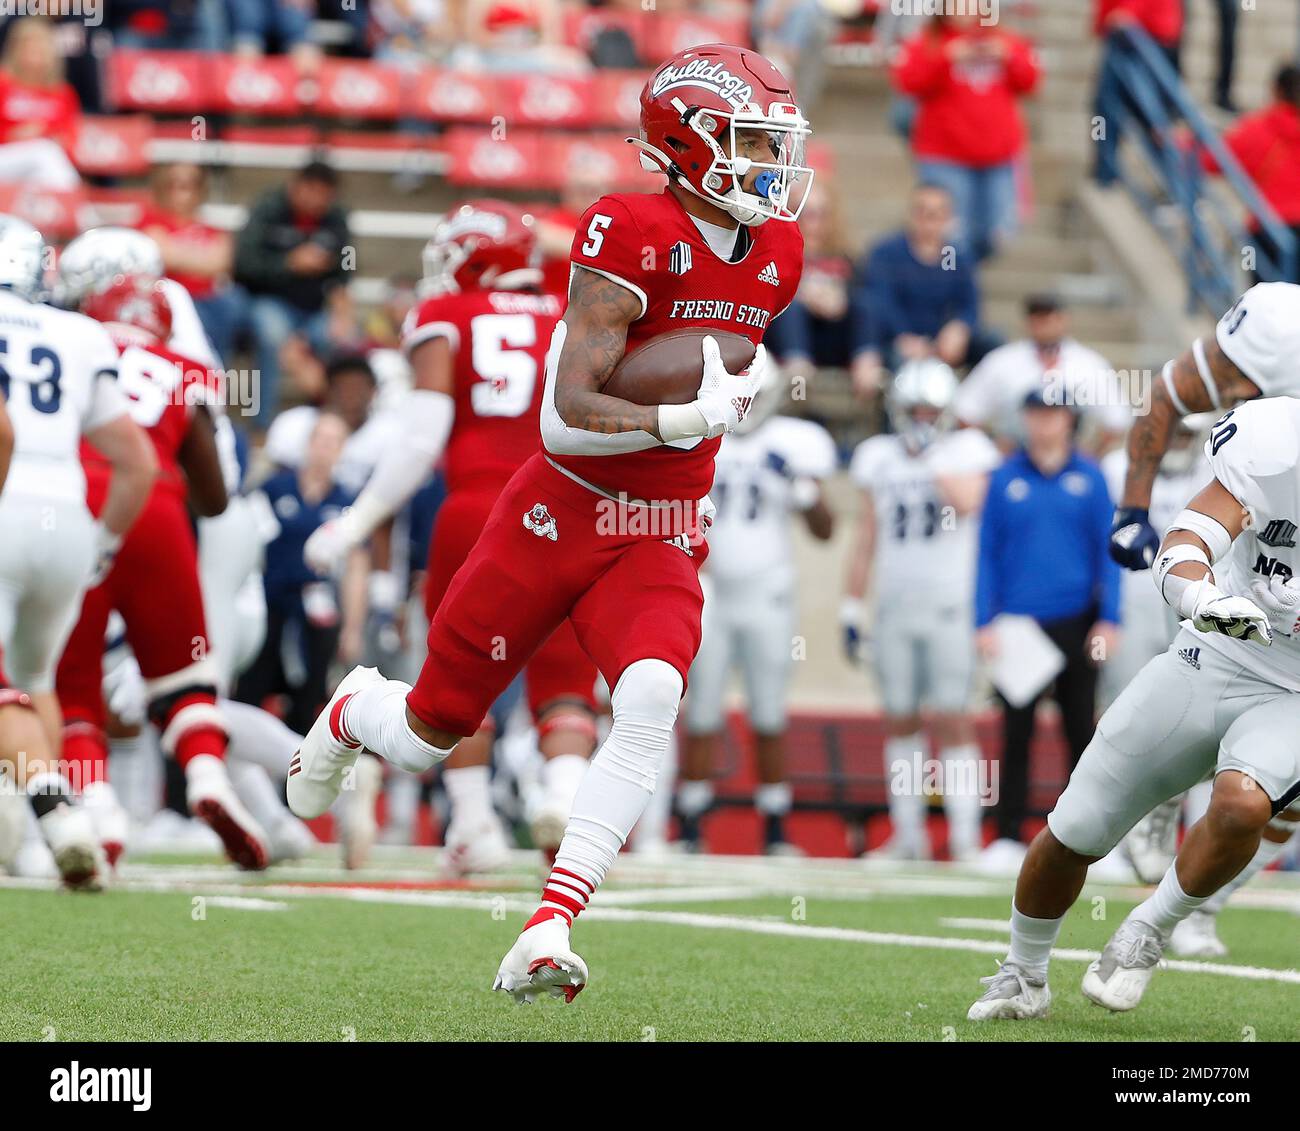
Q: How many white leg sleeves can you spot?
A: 2